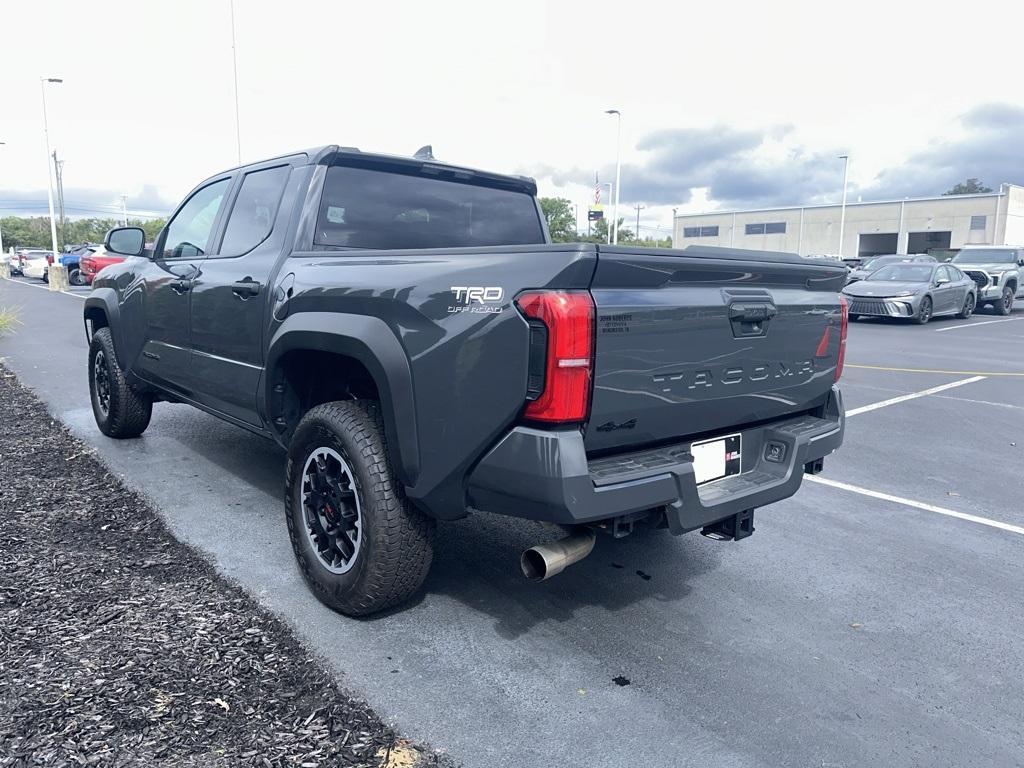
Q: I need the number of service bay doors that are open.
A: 2